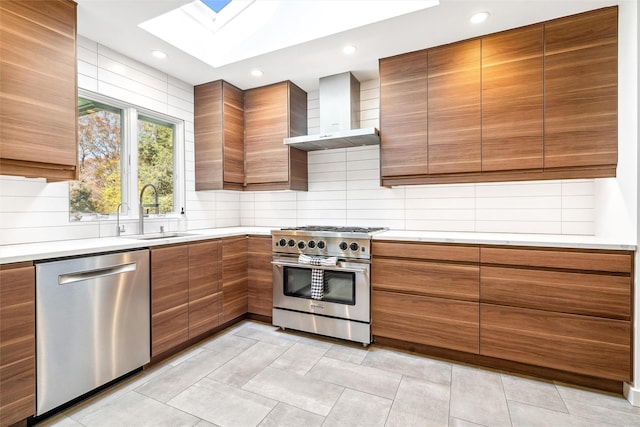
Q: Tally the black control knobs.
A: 7